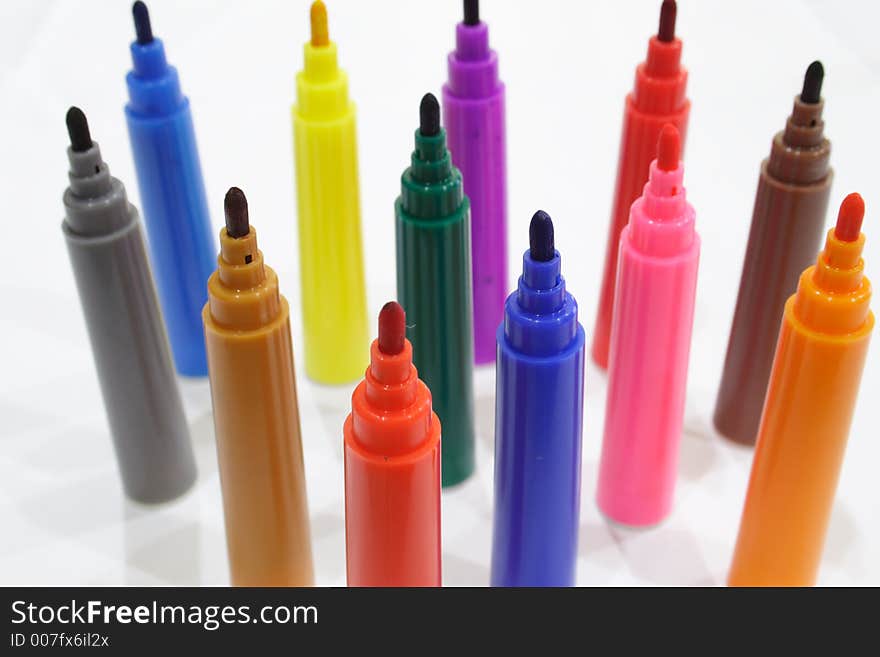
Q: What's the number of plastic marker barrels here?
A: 12